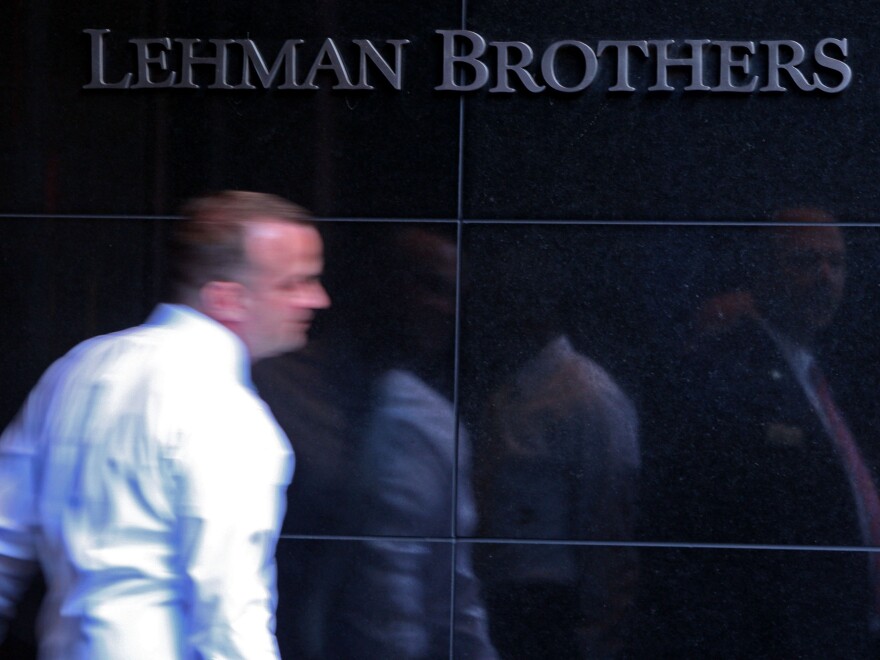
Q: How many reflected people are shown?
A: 3